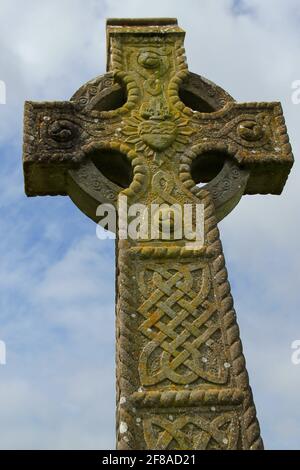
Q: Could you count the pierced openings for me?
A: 4